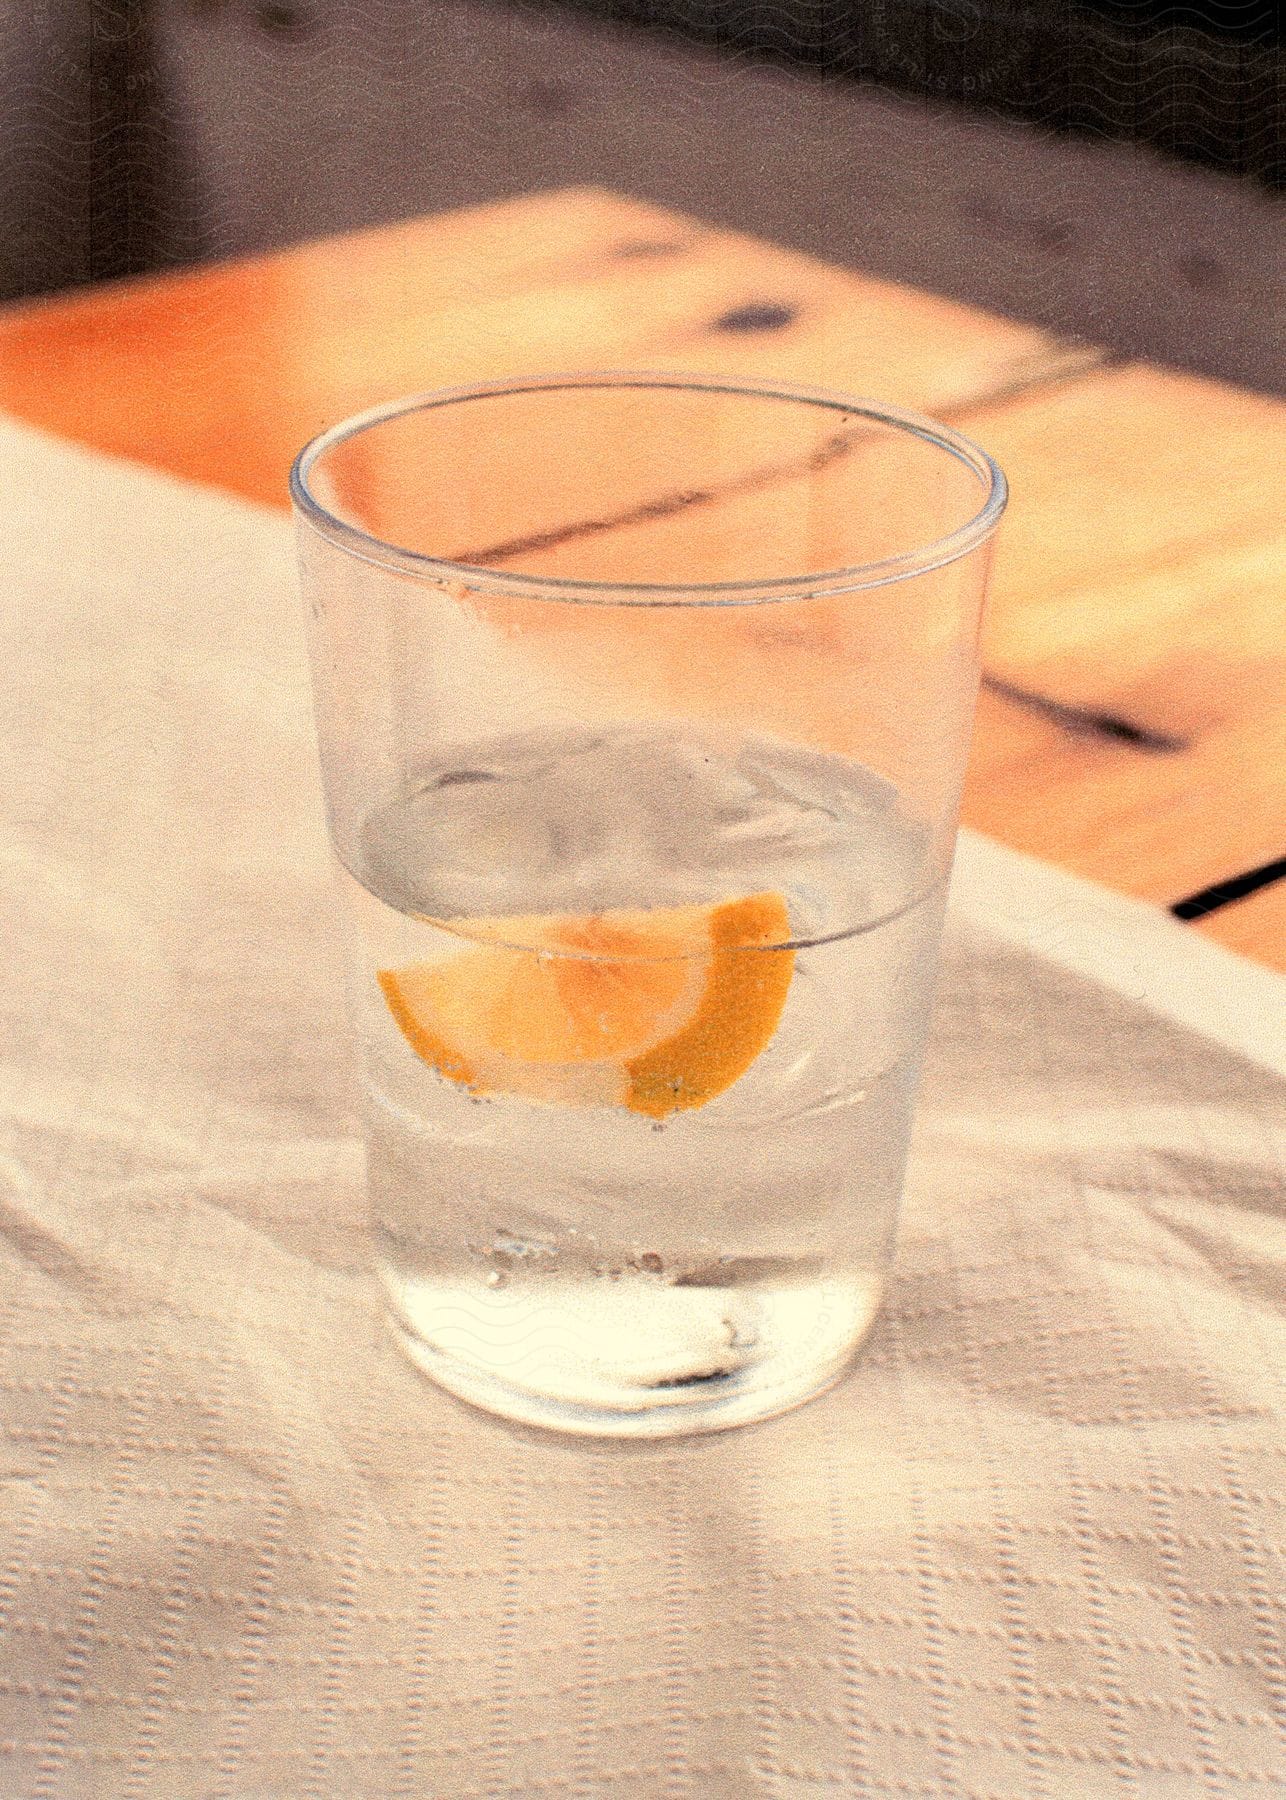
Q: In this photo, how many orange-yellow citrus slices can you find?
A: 1